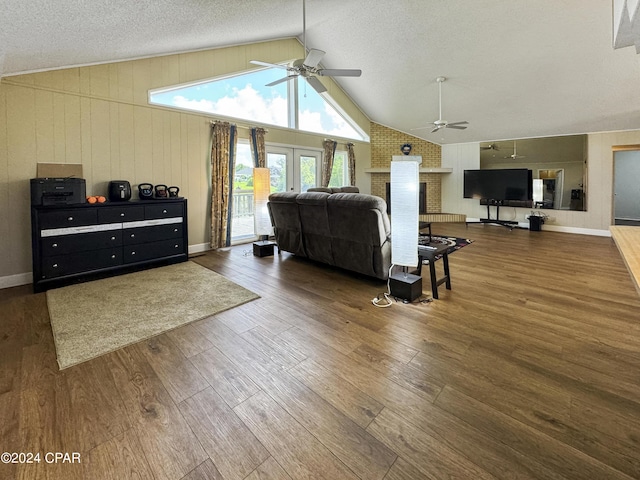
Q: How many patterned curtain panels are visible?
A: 4